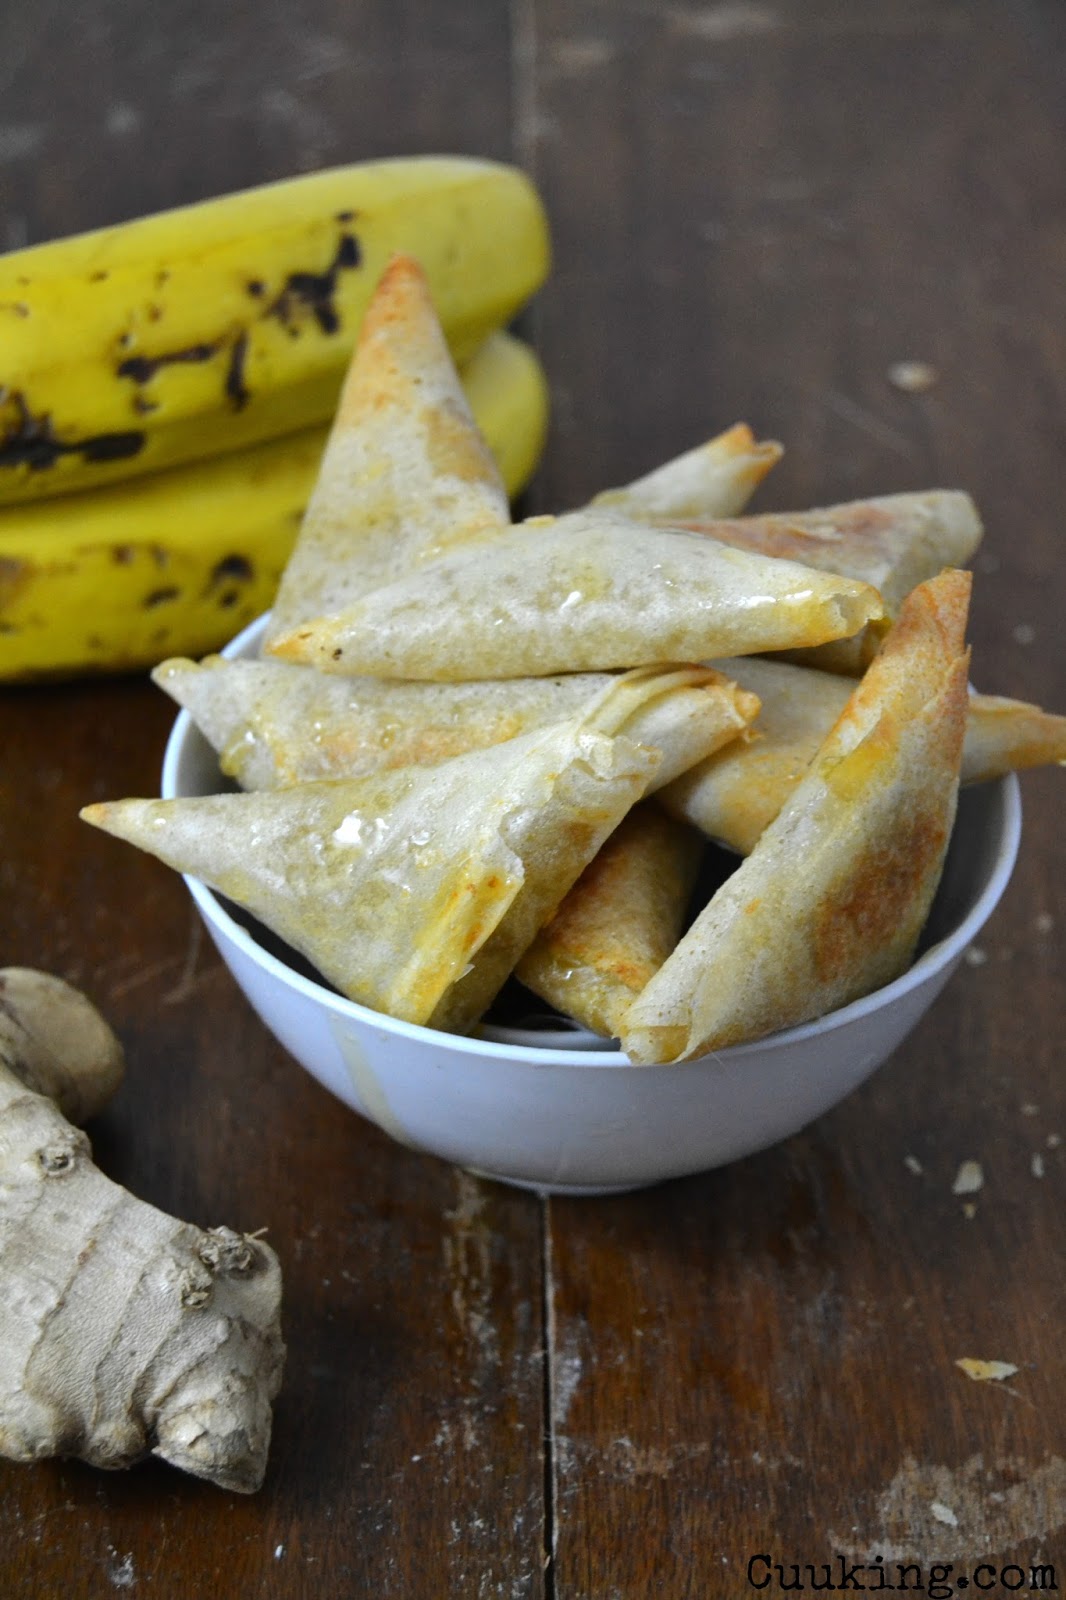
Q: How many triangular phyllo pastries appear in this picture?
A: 9